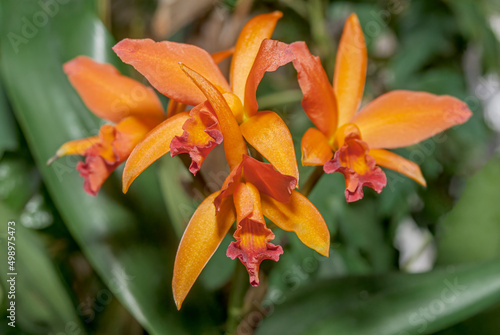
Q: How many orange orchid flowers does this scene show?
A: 4